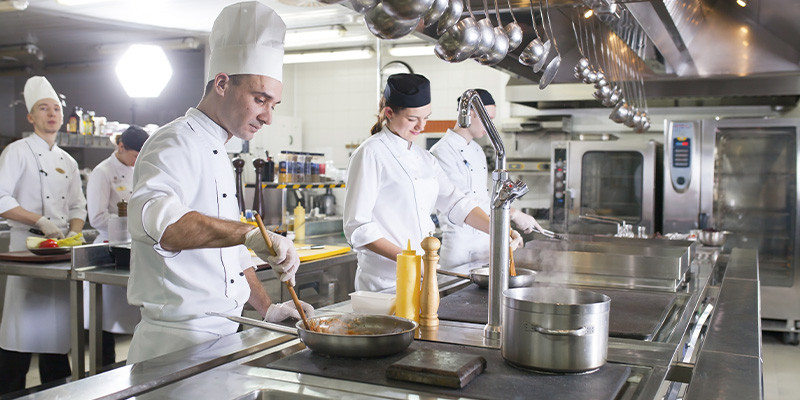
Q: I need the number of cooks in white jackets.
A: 5